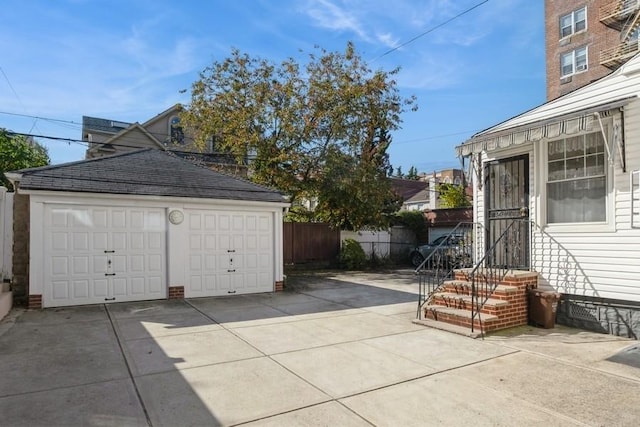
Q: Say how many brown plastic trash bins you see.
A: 1